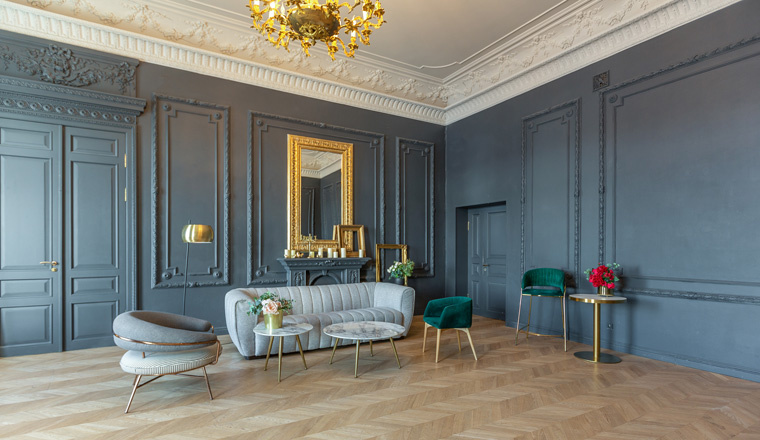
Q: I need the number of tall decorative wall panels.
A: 5